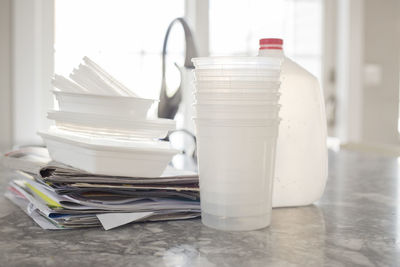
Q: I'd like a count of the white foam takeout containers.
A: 3